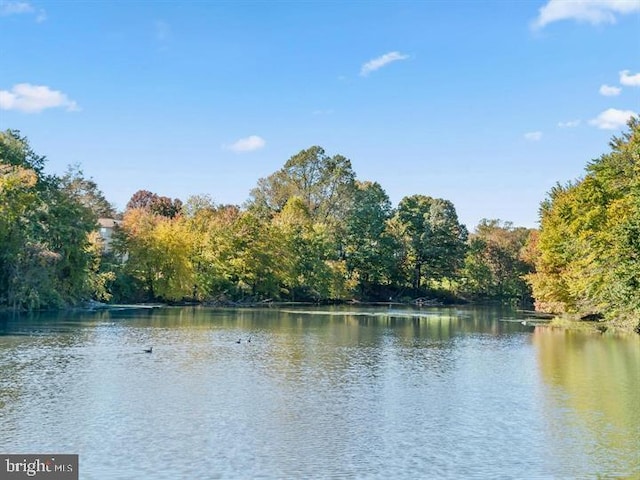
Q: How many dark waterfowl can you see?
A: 3